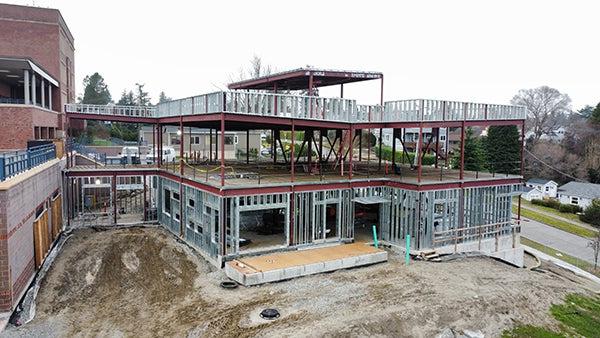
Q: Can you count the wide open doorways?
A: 2